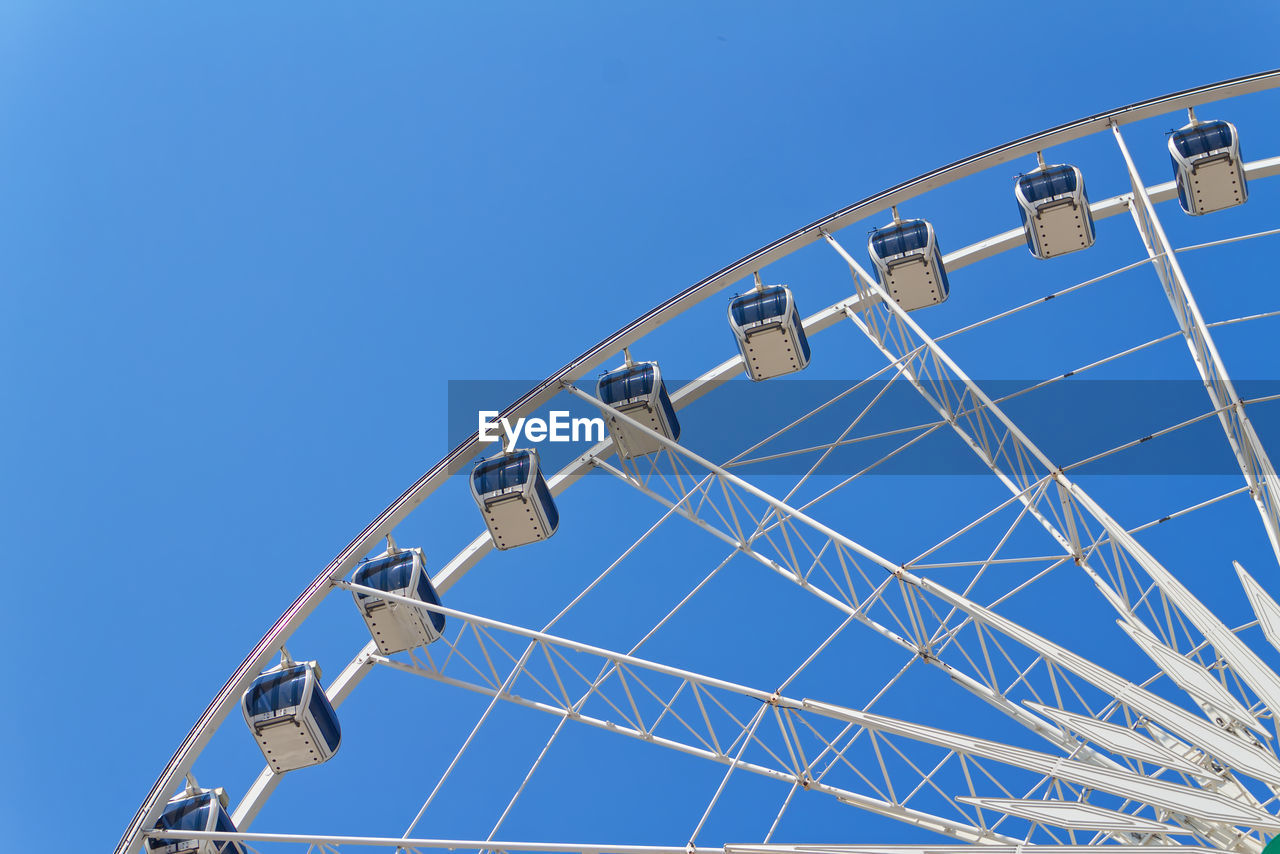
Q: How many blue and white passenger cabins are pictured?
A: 9